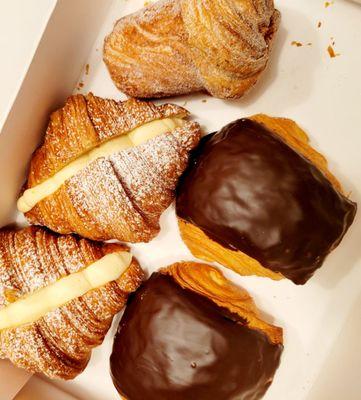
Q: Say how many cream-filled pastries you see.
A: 2